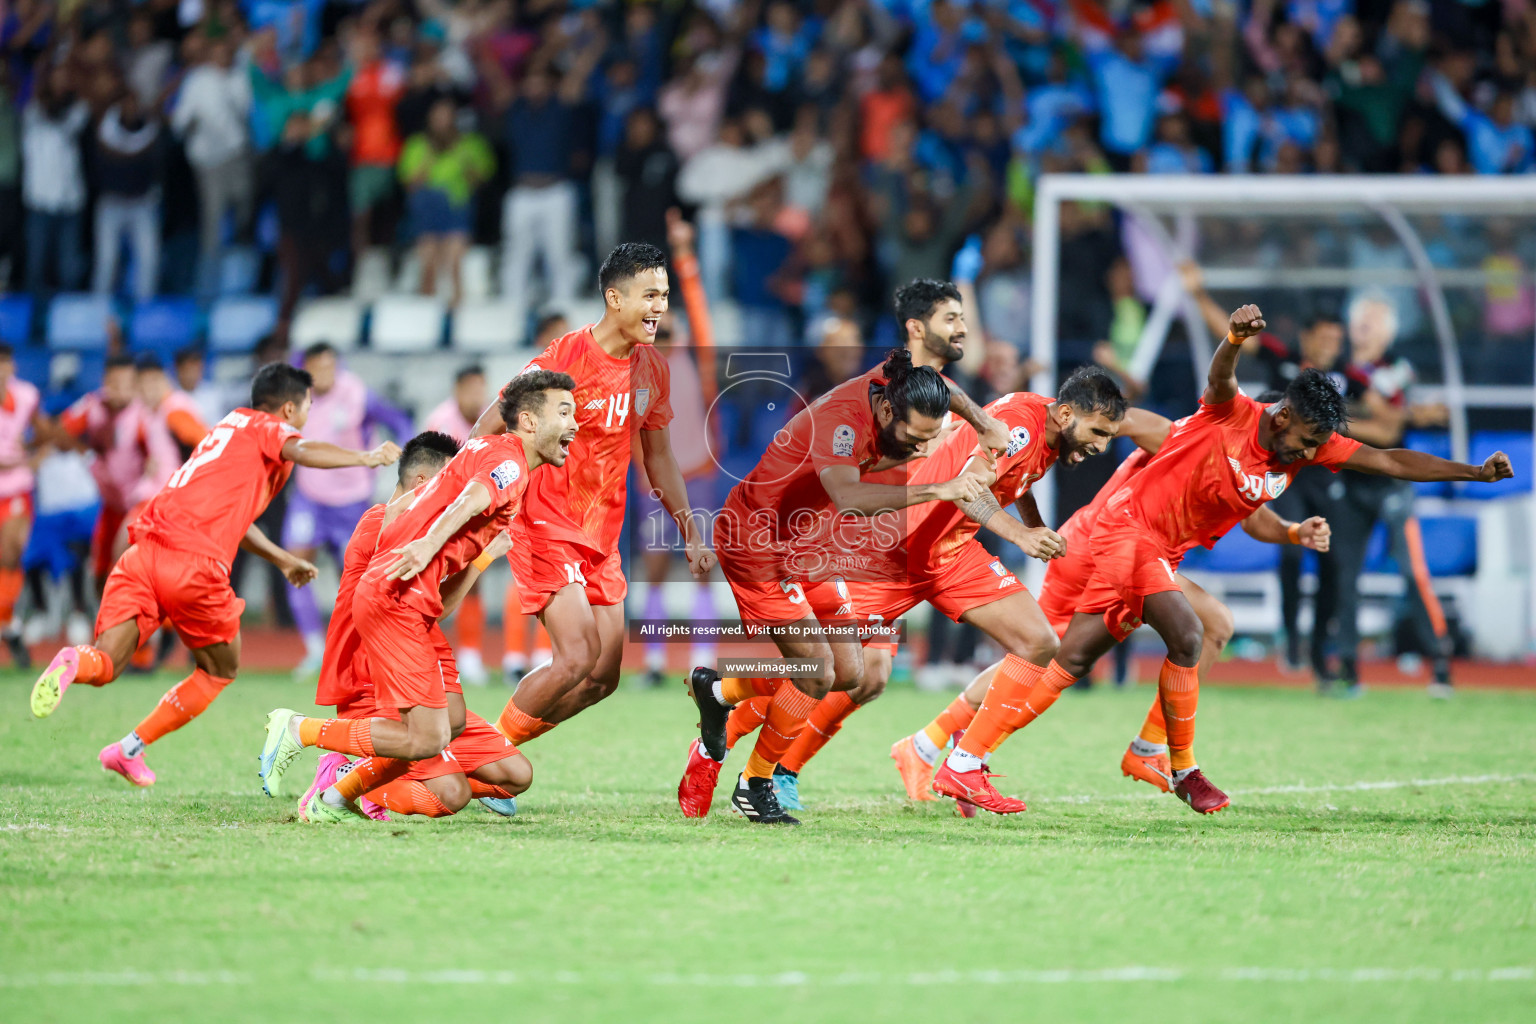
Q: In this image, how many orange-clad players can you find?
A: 9